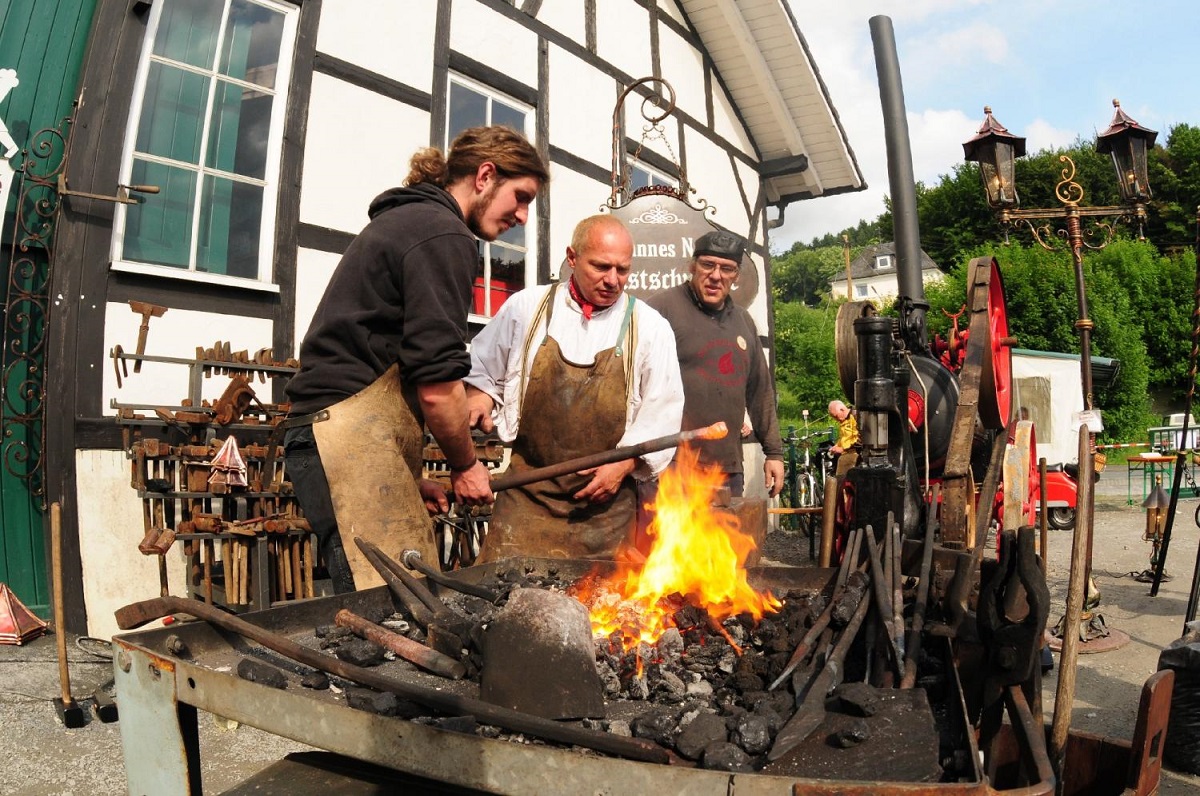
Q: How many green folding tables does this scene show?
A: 1